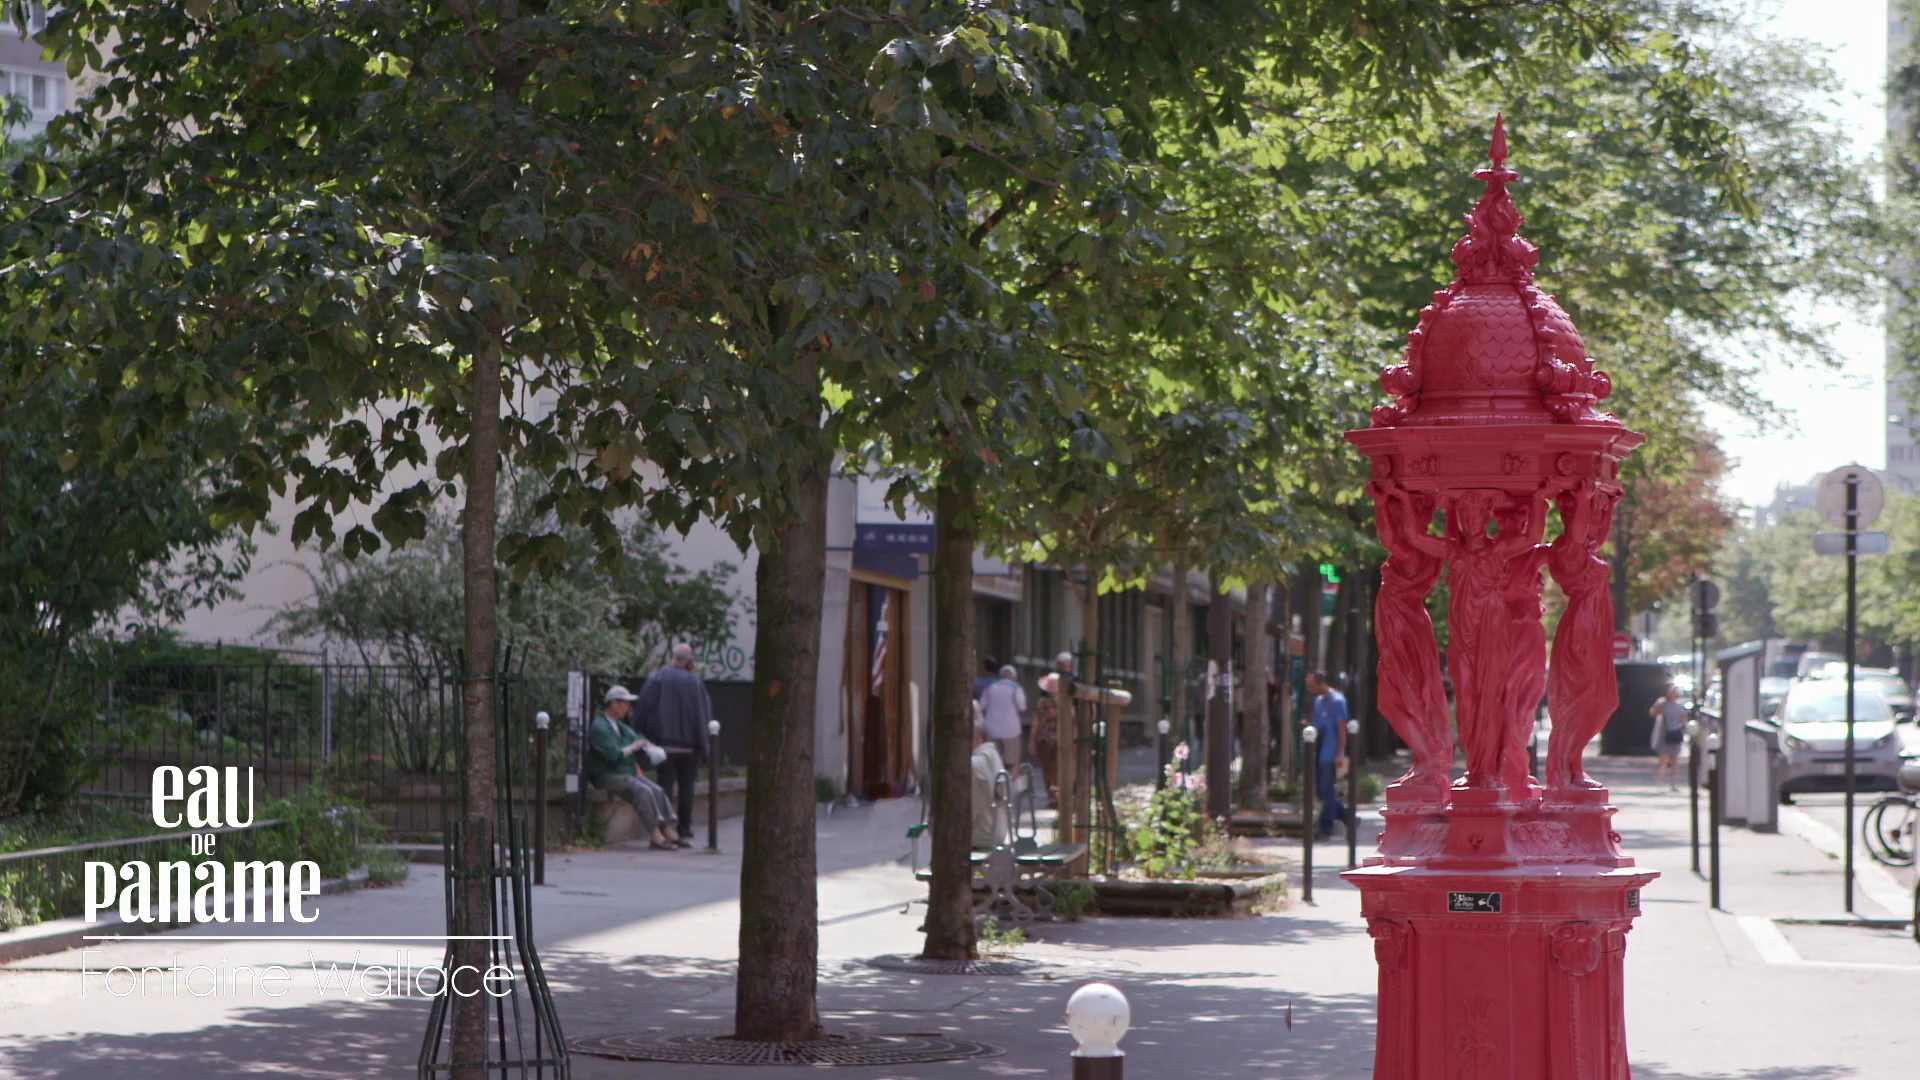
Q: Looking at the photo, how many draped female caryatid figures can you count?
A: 4